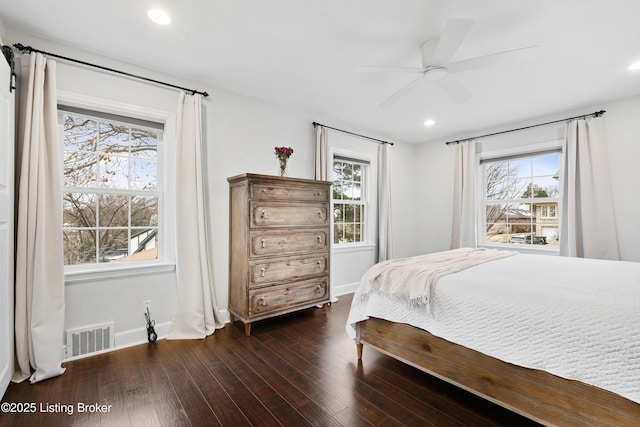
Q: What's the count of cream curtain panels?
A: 6